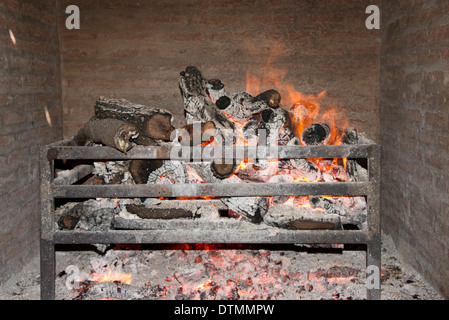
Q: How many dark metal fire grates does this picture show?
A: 1